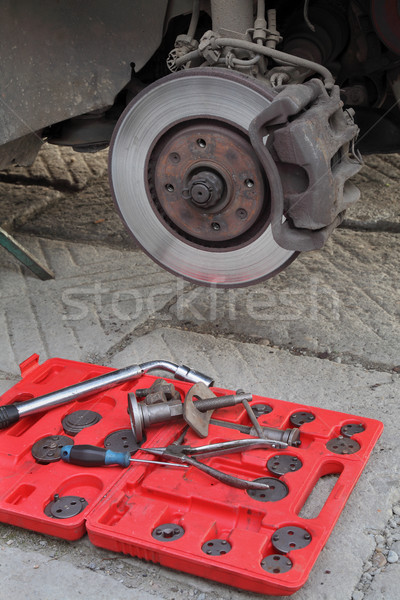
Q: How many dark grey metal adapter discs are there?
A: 14